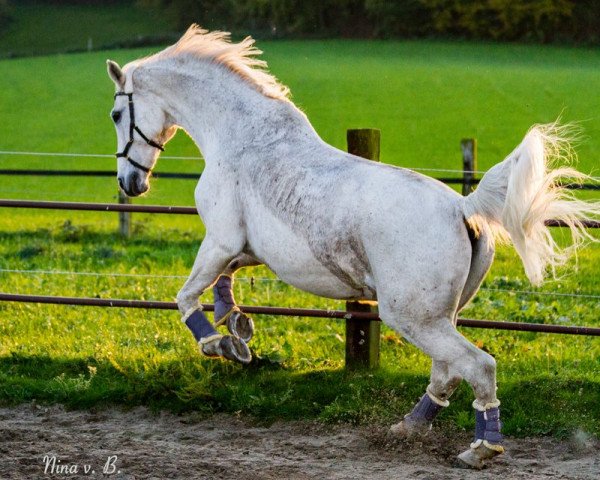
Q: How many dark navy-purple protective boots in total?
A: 4